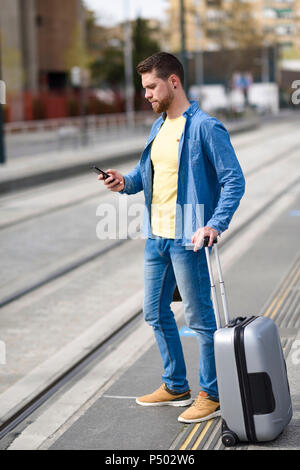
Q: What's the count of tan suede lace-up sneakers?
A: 2